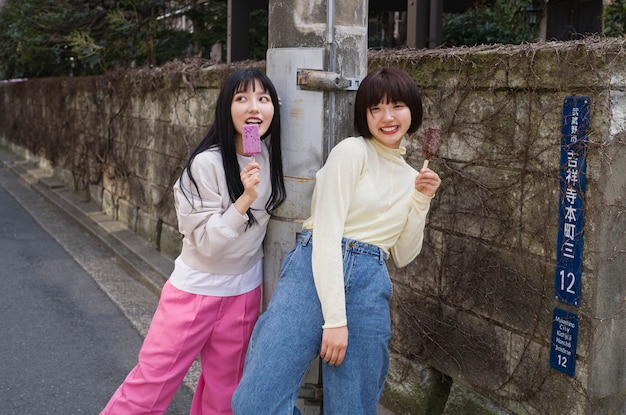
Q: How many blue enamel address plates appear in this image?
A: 2